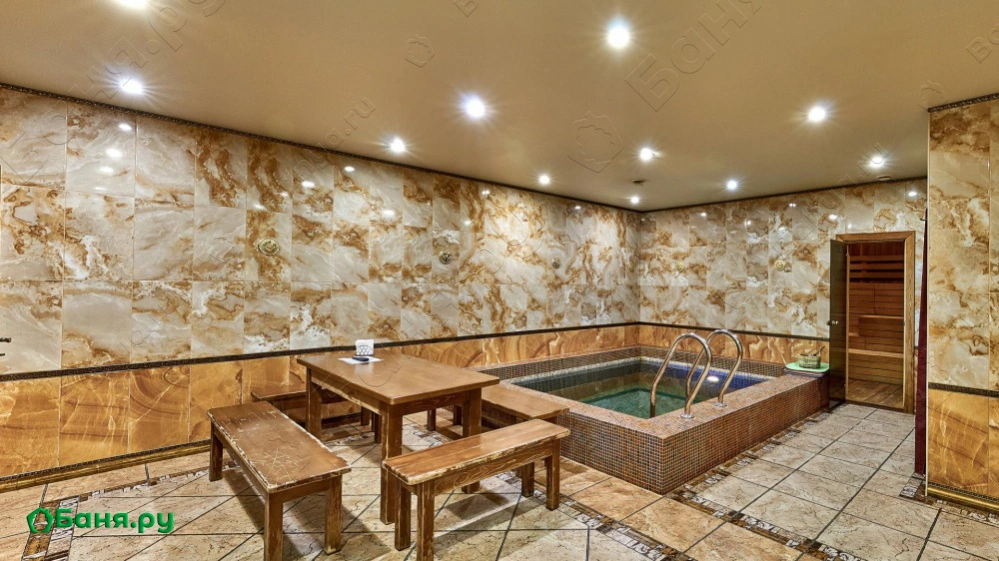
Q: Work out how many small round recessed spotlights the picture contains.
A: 11